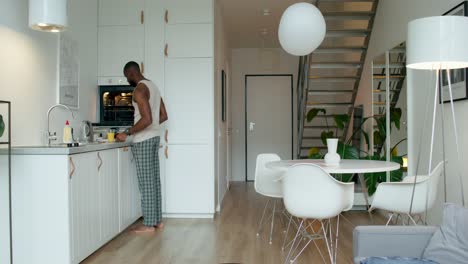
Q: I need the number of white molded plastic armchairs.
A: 3